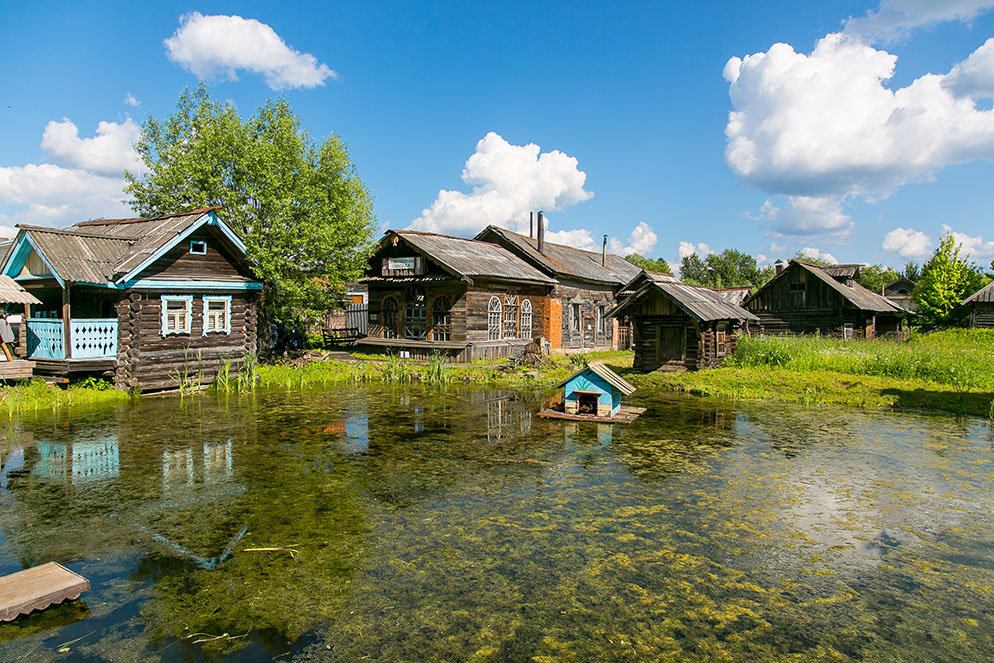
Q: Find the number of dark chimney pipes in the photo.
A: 3